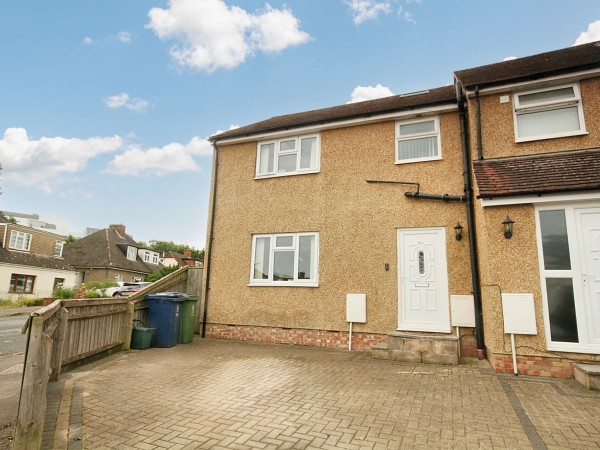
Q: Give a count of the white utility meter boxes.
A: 3